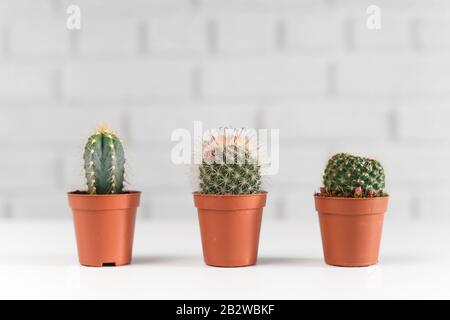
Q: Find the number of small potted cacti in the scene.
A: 3